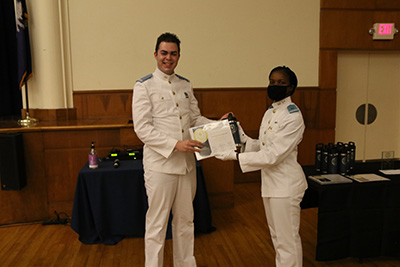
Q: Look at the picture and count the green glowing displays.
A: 2